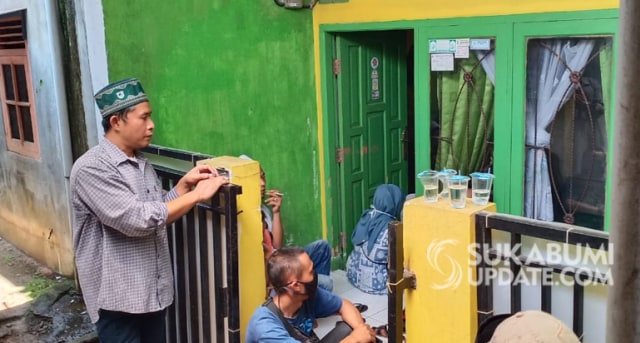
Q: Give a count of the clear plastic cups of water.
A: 4